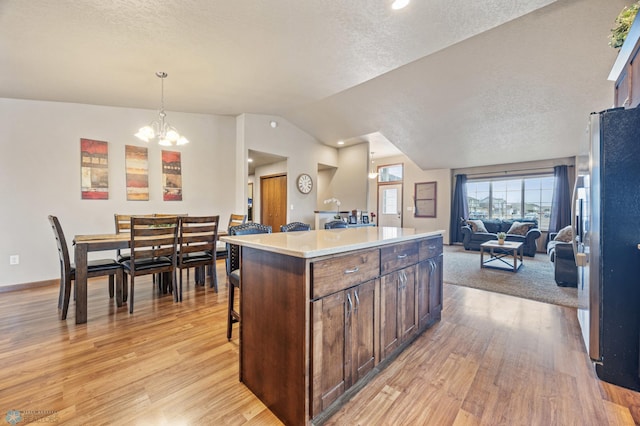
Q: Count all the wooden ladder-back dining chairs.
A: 6